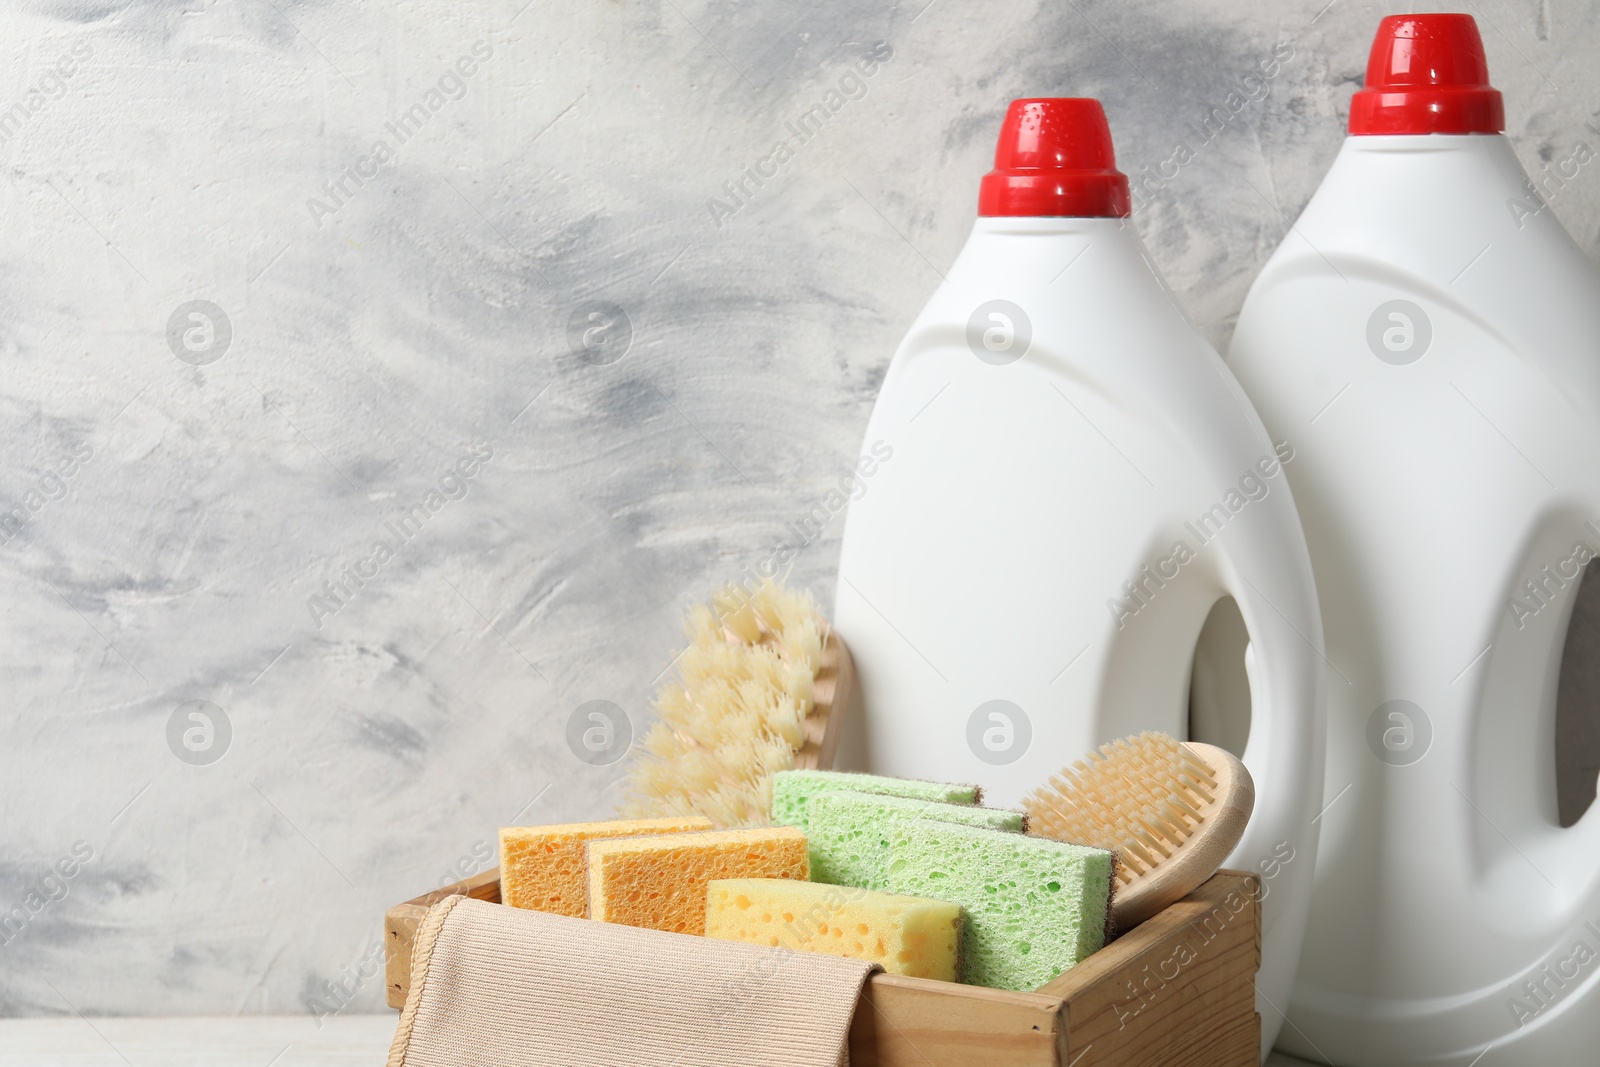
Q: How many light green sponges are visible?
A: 3